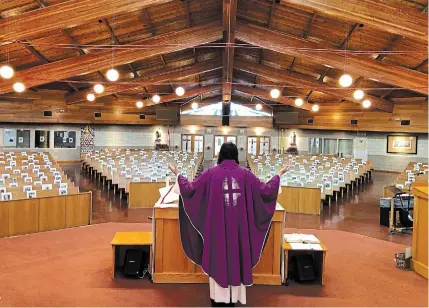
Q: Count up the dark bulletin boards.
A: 3